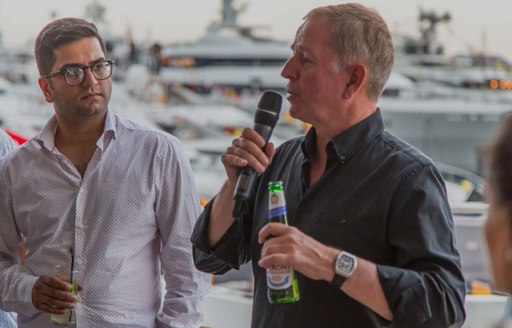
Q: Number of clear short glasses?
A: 1